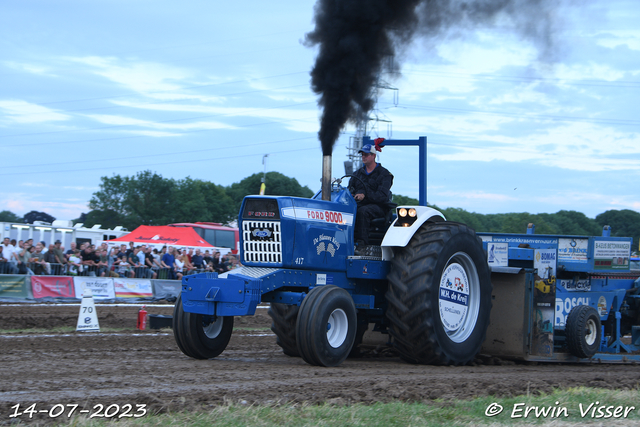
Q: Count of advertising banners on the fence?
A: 5